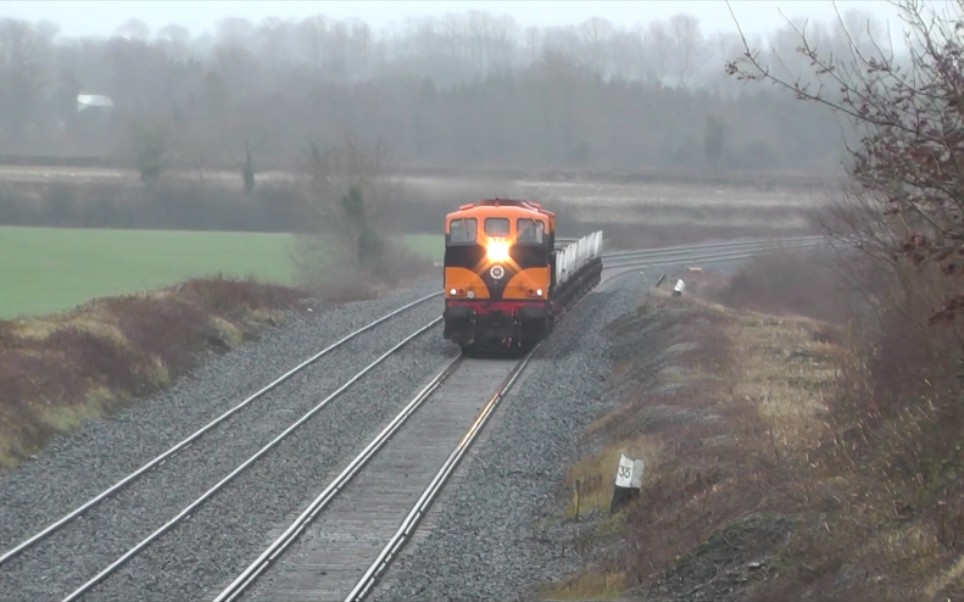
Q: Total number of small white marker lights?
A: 2